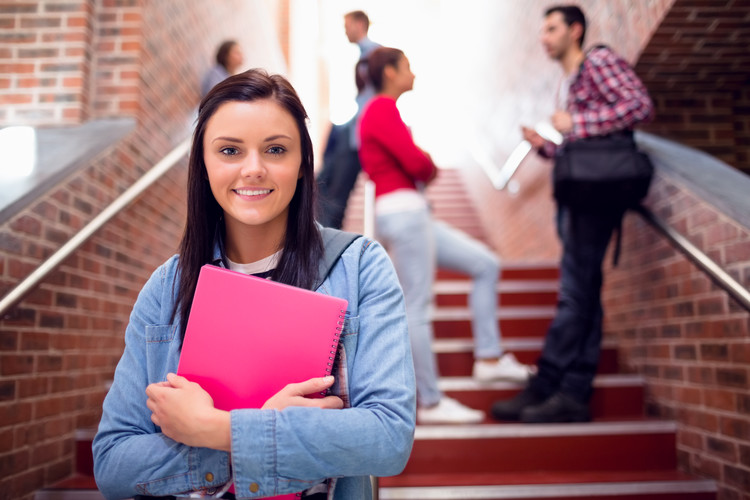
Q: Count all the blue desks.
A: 0